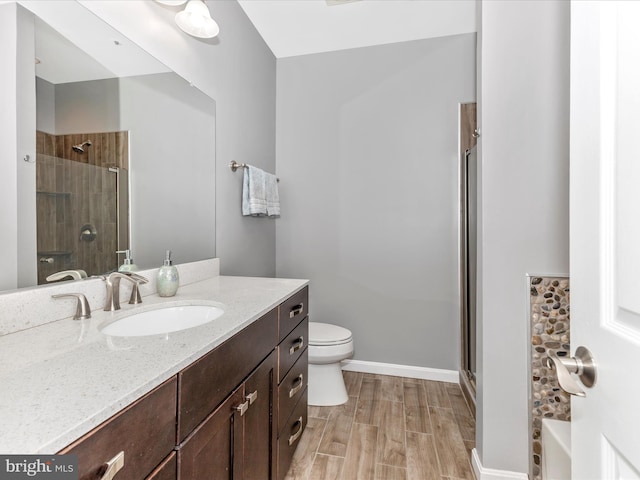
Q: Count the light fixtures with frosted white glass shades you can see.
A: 2